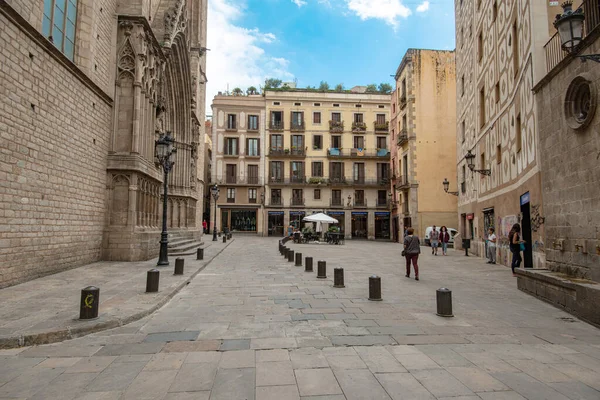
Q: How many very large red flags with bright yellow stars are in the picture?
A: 0